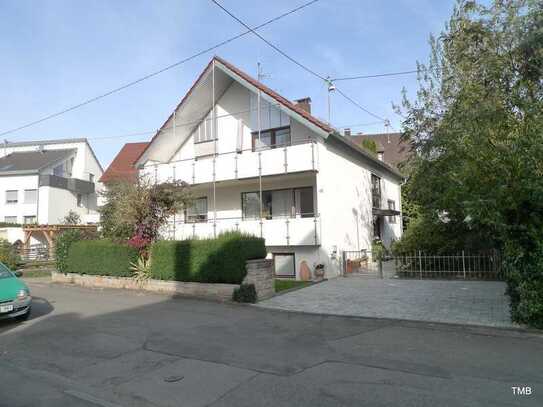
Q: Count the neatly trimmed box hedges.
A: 2